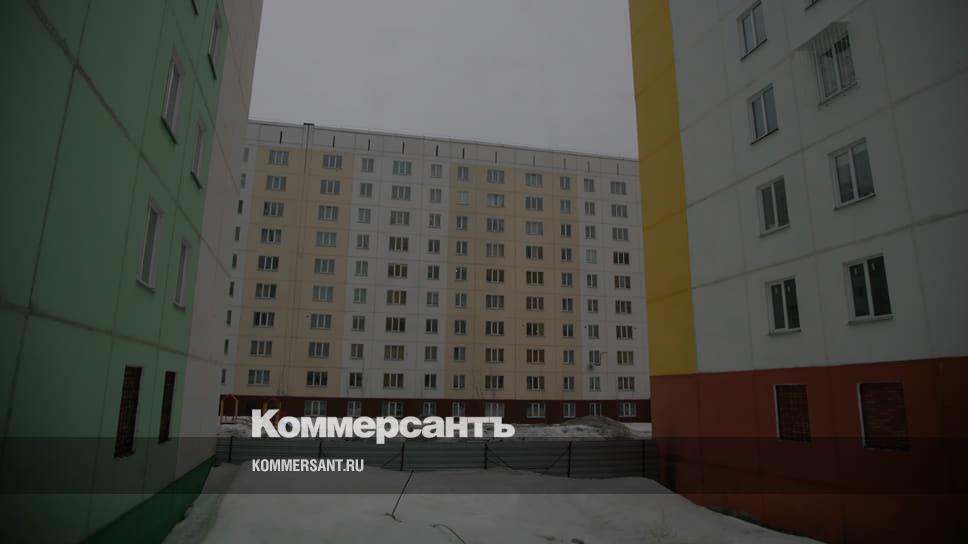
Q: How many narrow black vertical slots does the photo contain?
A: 11